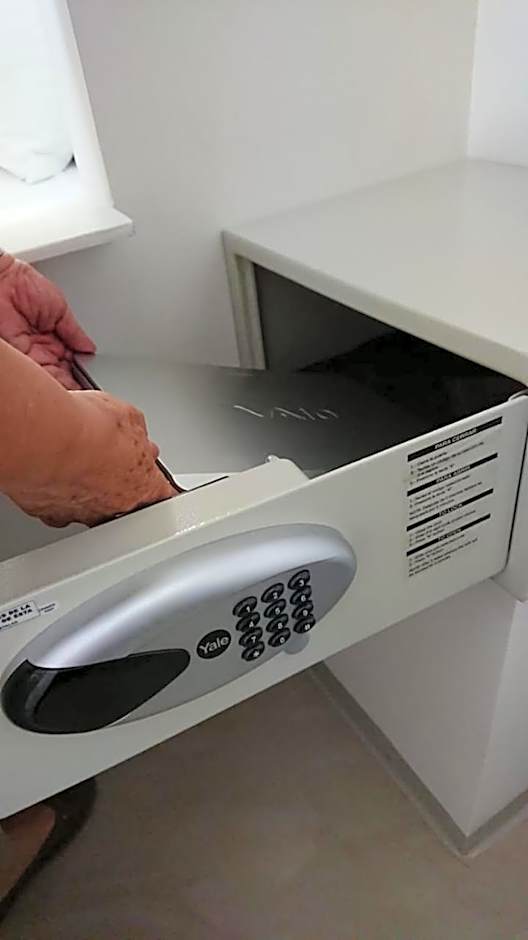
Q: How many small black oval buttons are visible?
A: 12